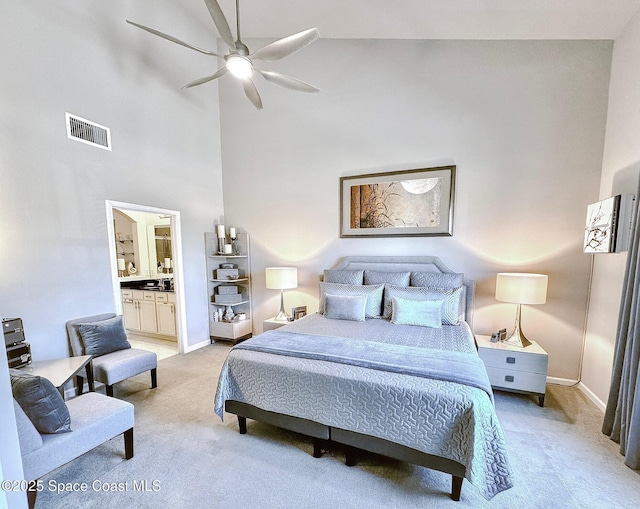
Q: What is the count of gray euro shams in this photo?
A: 3